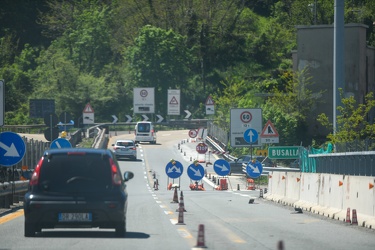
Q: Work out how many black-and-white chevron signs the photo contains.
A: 5